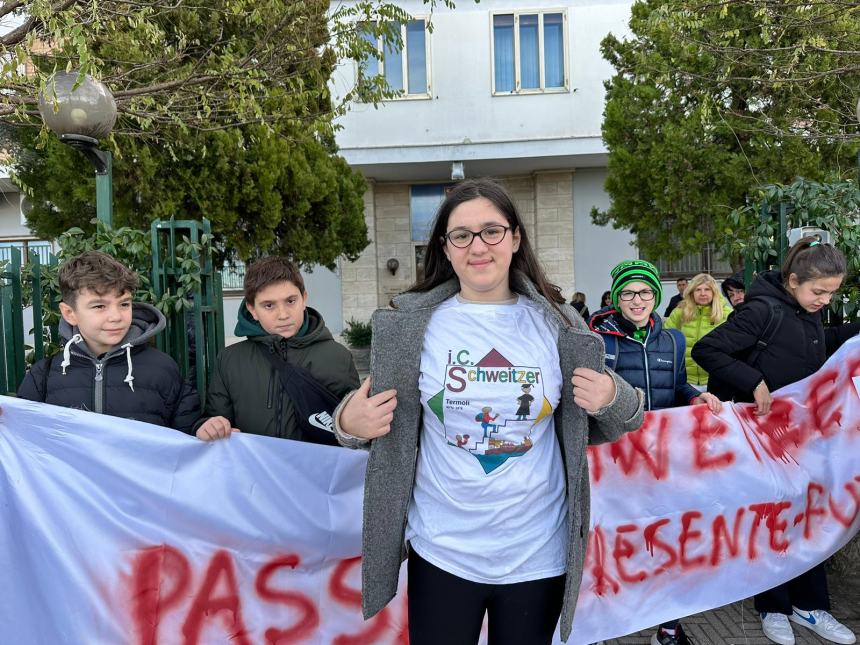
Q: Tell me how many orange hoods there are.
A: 0